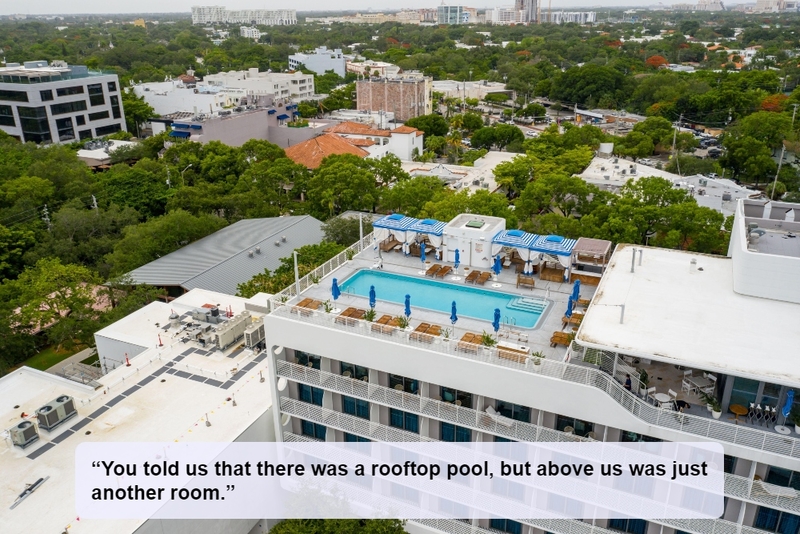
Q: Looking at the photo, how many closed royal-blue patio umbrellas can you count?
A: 11